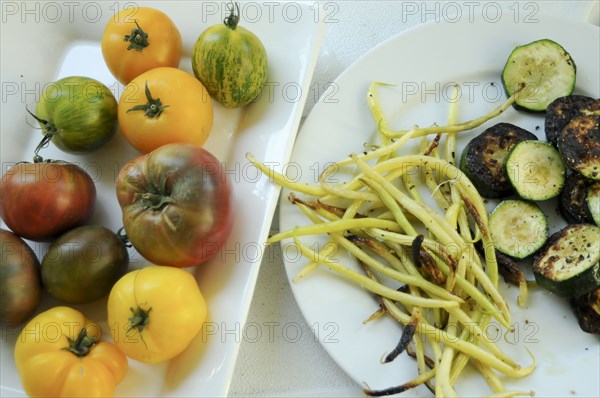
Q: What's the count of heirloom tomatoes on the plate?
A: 10